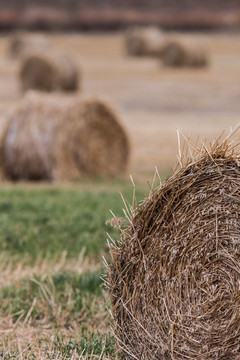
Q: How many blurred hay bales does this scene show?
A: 5